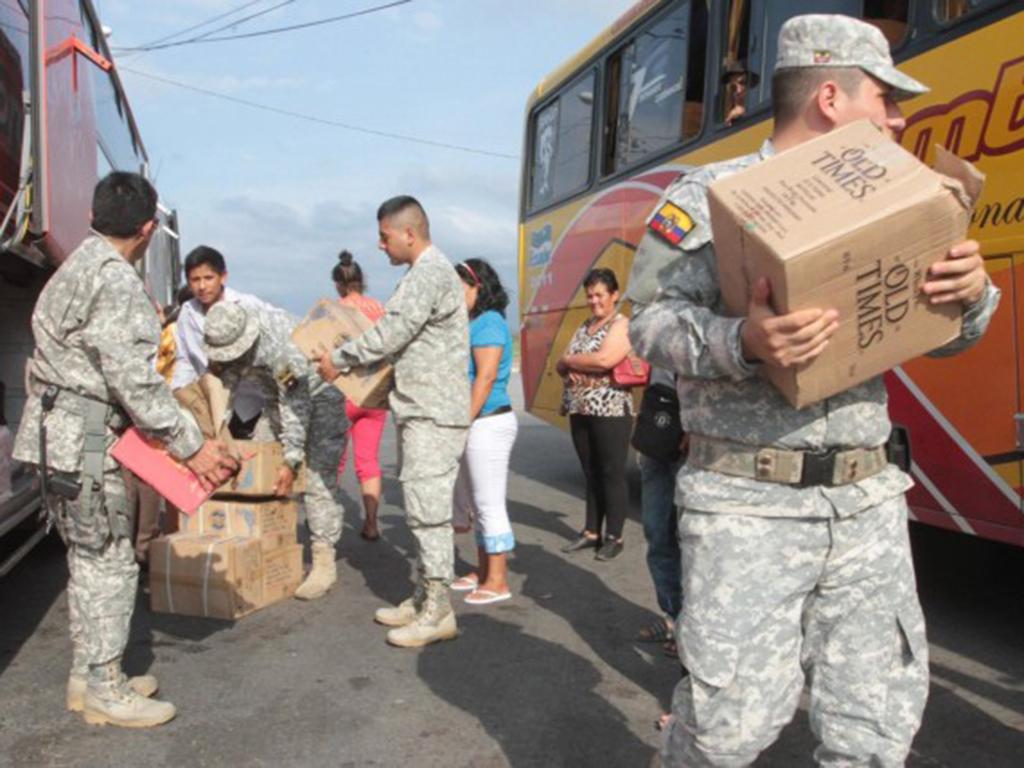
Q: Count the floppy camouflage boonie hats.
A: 1